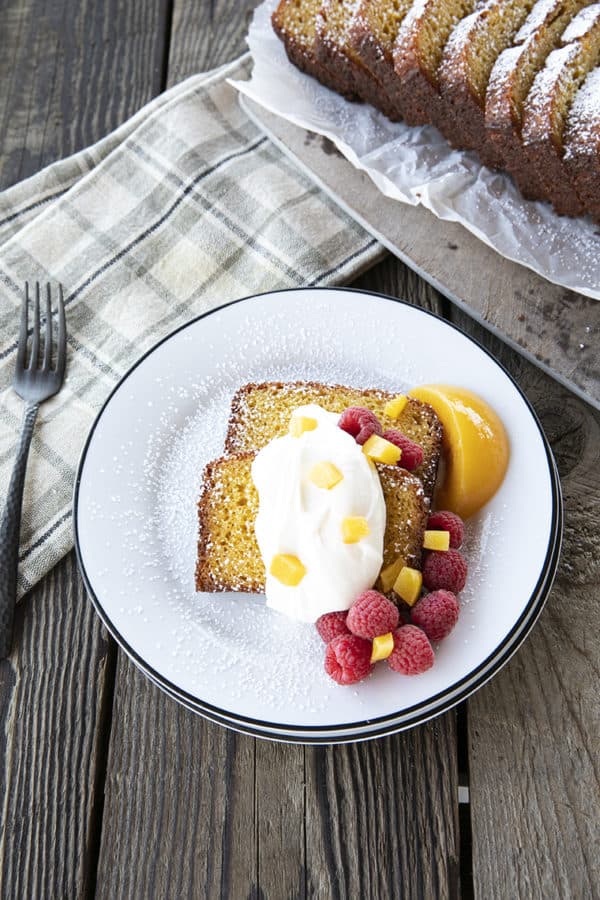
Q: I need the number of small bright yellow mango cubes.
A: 10